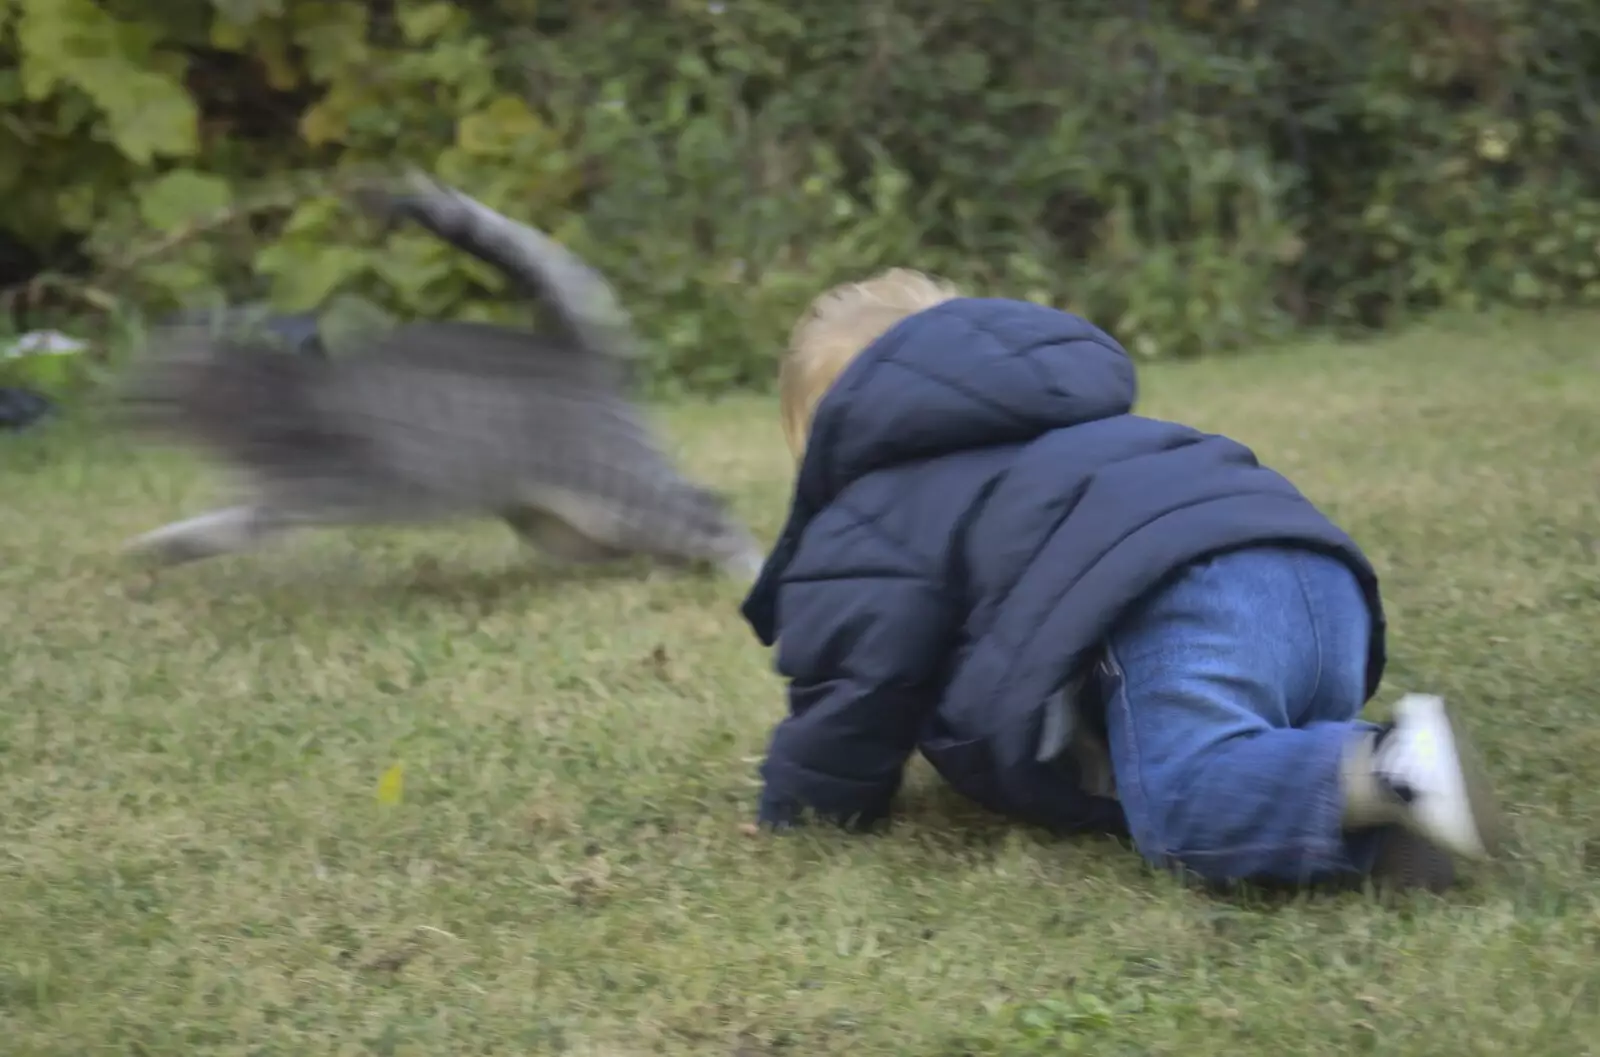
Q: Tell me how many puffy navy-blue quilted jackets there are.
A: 1